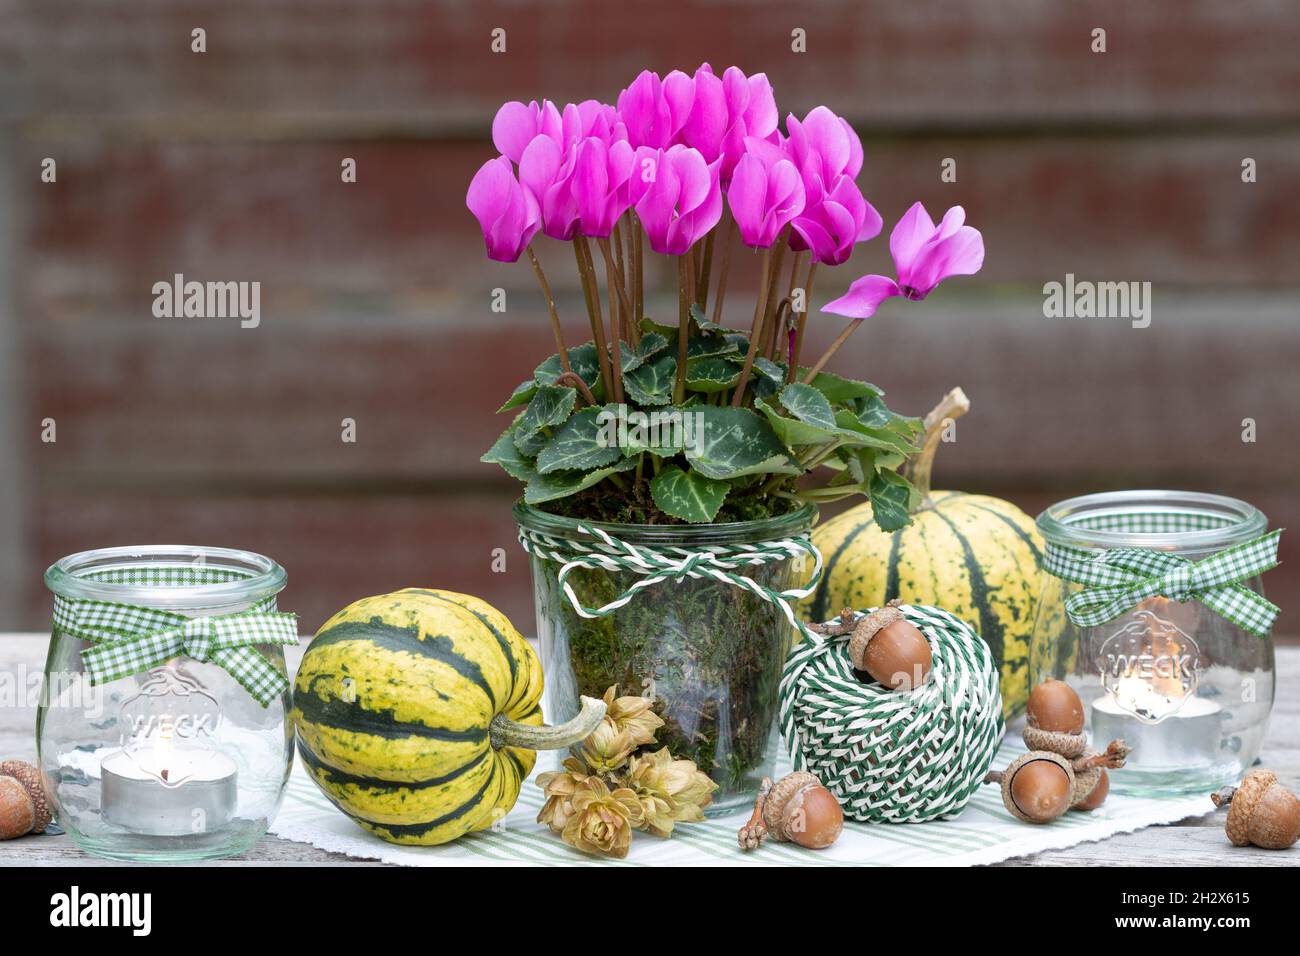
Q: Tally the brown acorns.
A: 7